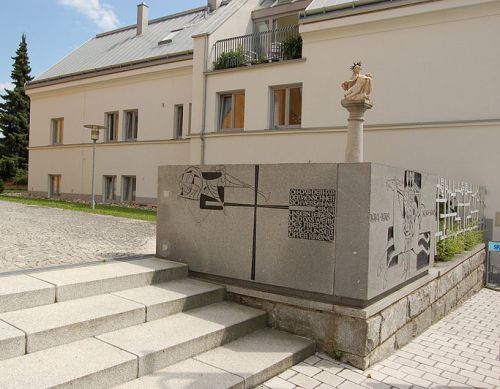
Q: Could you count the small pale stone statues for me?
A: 1